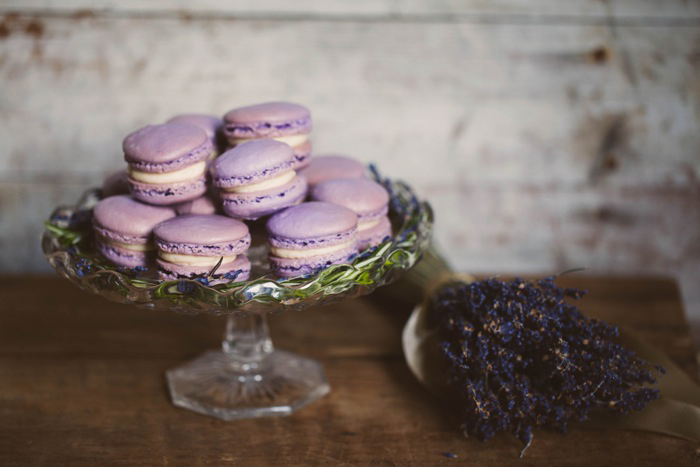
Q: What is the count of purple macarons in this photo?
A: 11